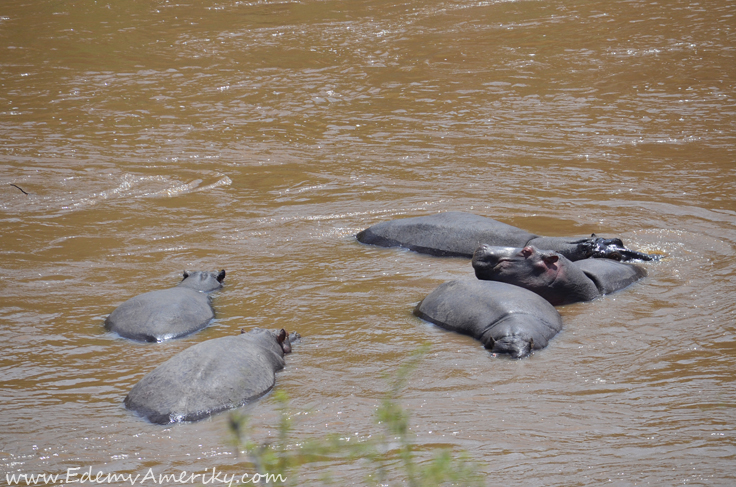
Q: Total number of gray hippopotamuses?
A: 5